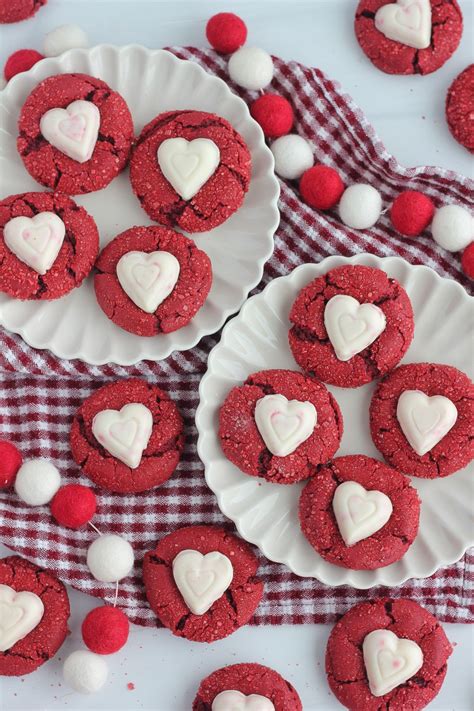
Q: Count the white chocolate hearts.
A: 14